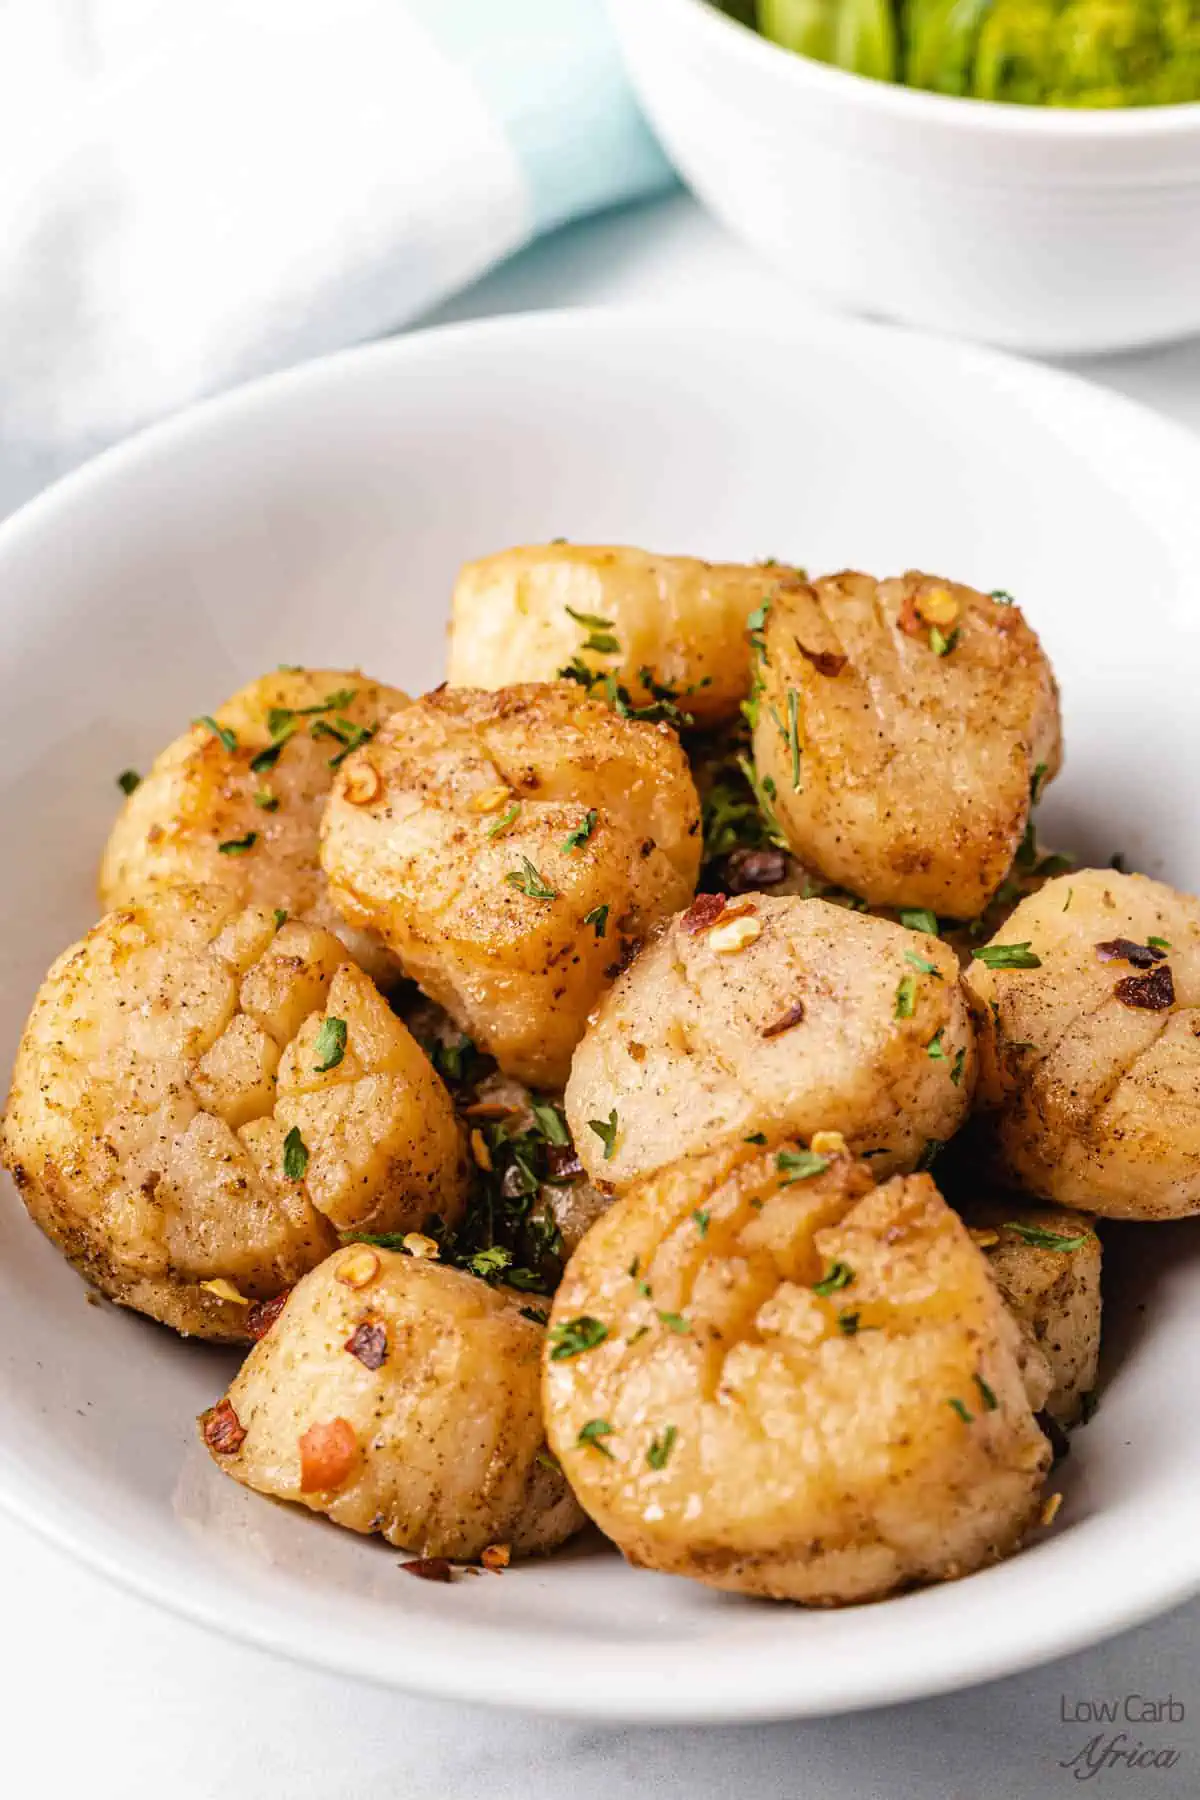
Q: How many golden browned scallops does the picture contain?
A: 10